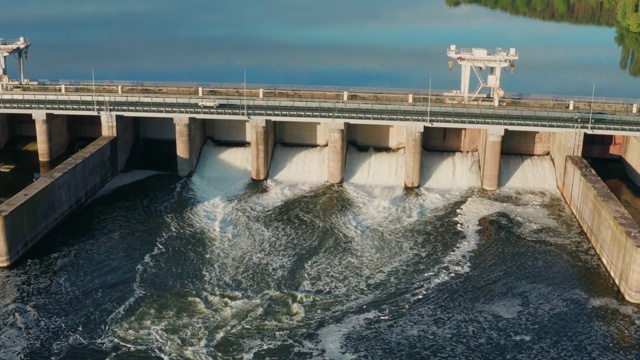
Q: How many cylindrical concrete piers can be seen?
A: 6